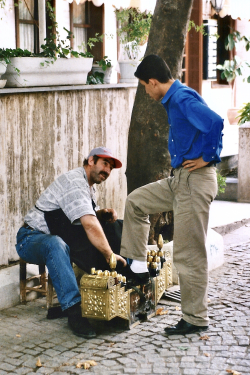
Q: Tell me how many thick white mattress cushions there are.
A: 0